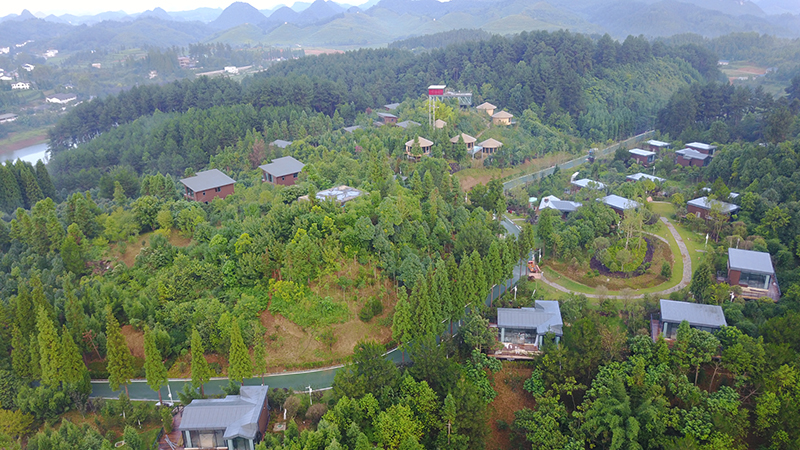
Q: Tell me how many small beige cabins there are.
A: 6